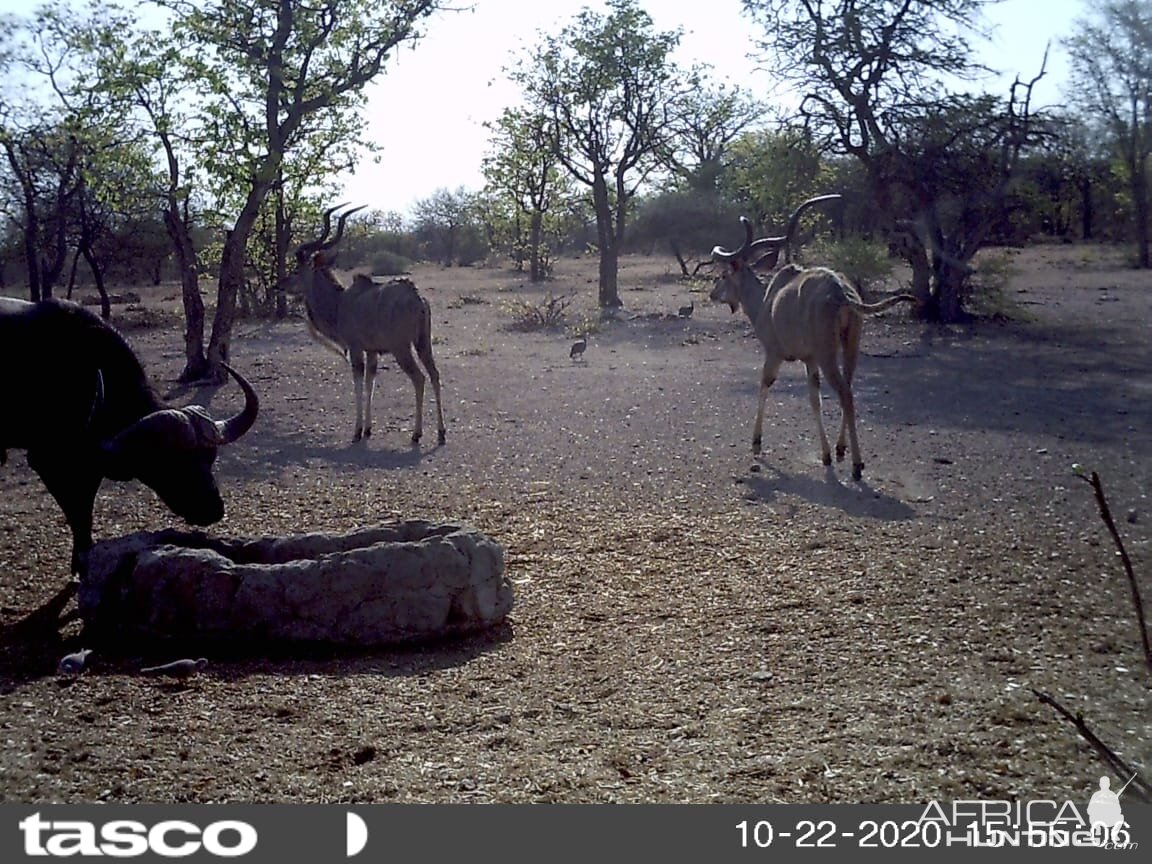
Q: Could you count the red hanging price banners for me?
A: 0